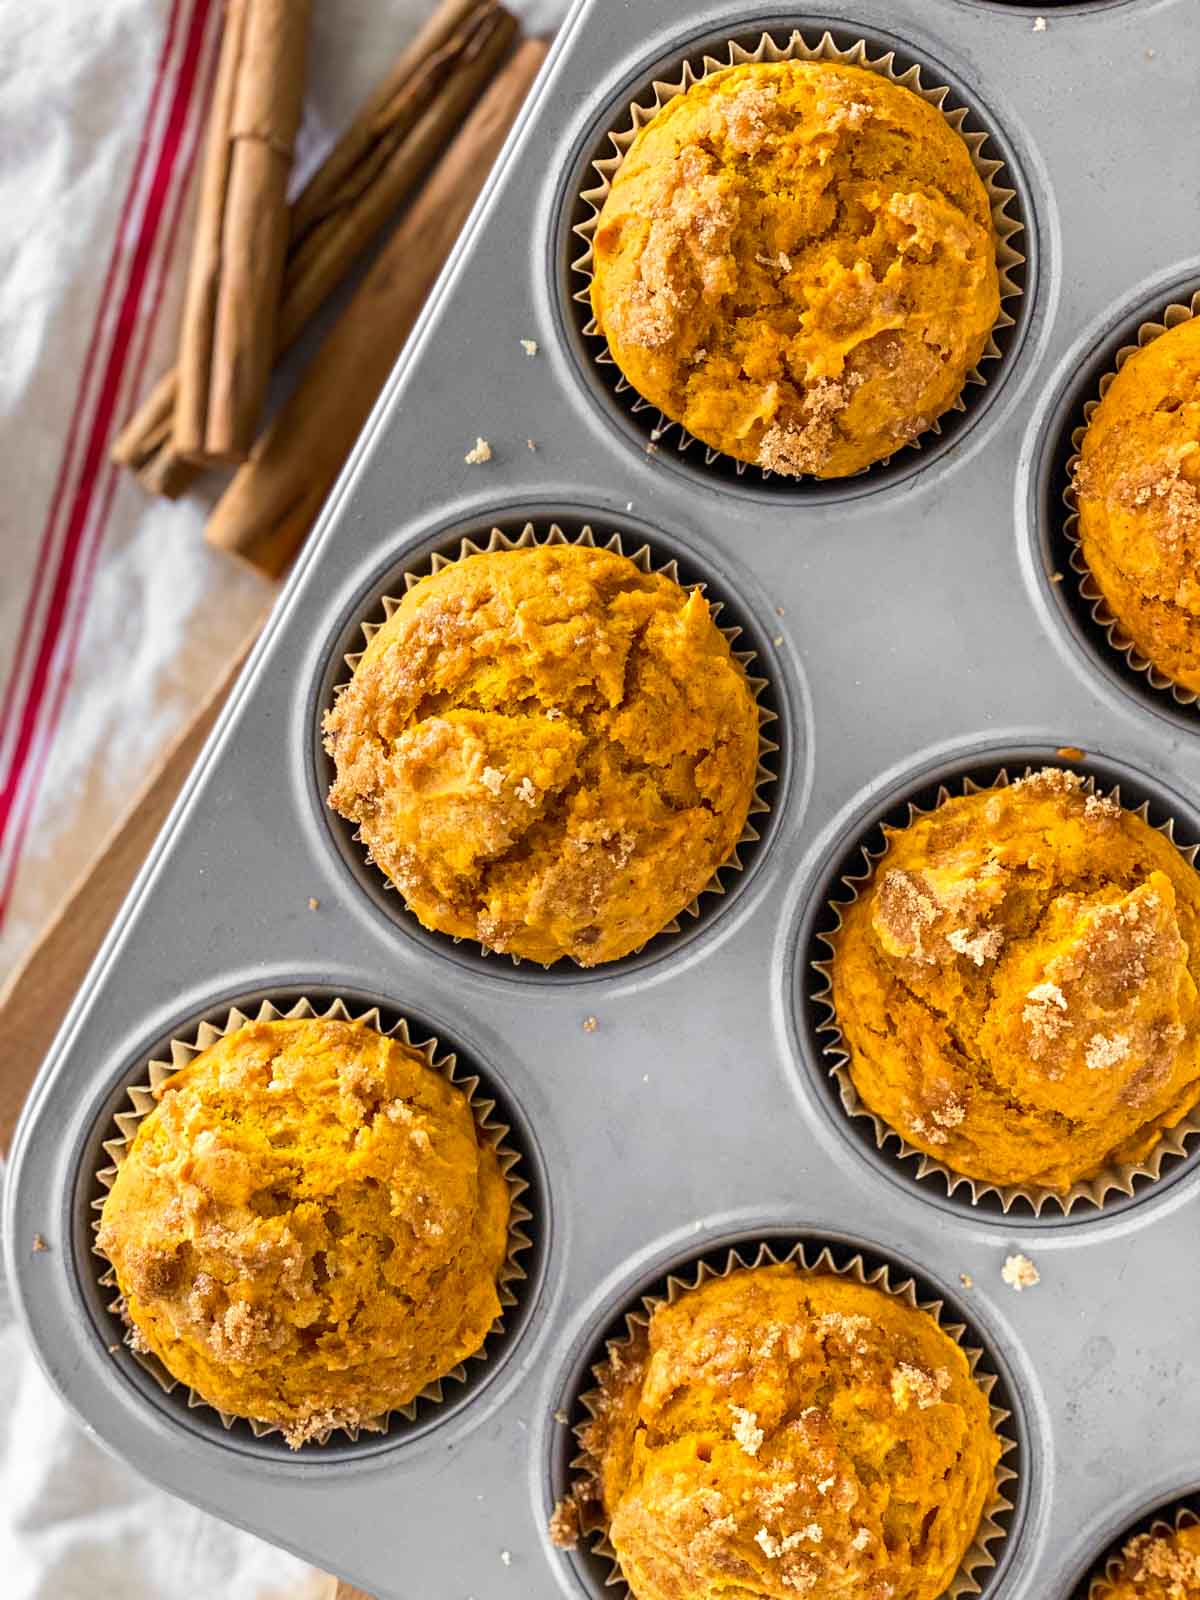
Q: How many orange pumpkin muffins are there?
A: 7